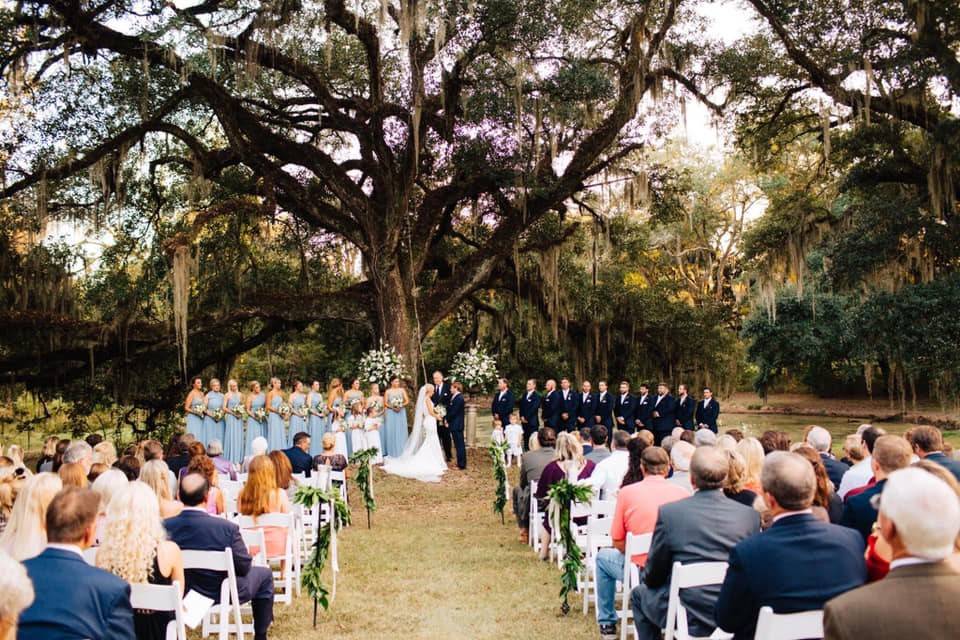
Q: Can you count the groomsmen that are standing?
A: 11